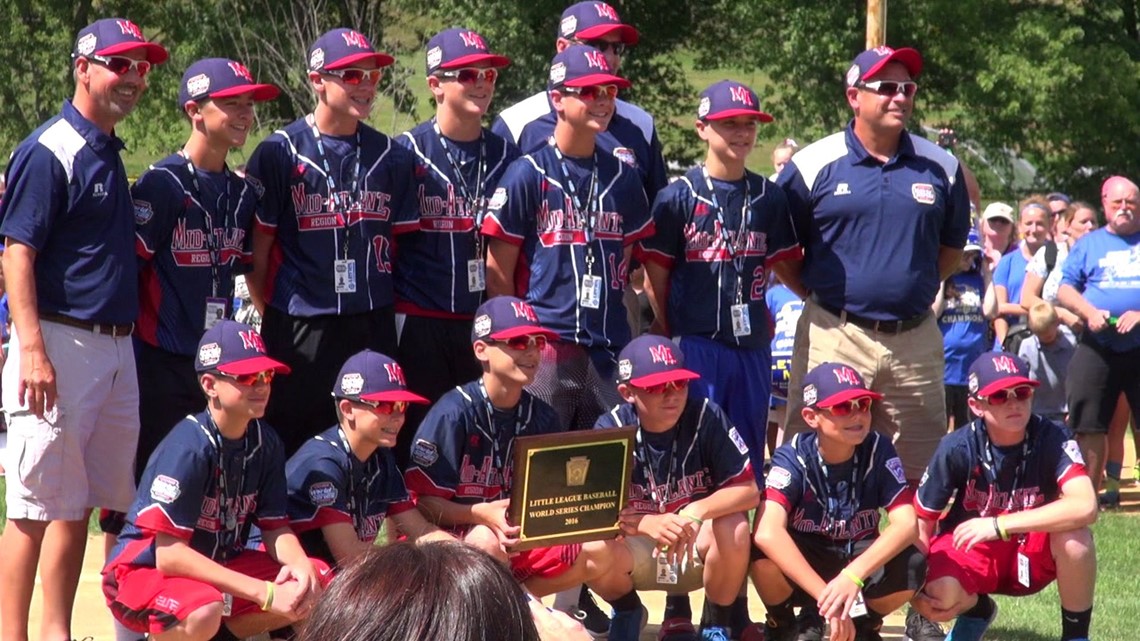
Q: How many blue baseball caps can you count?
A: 14